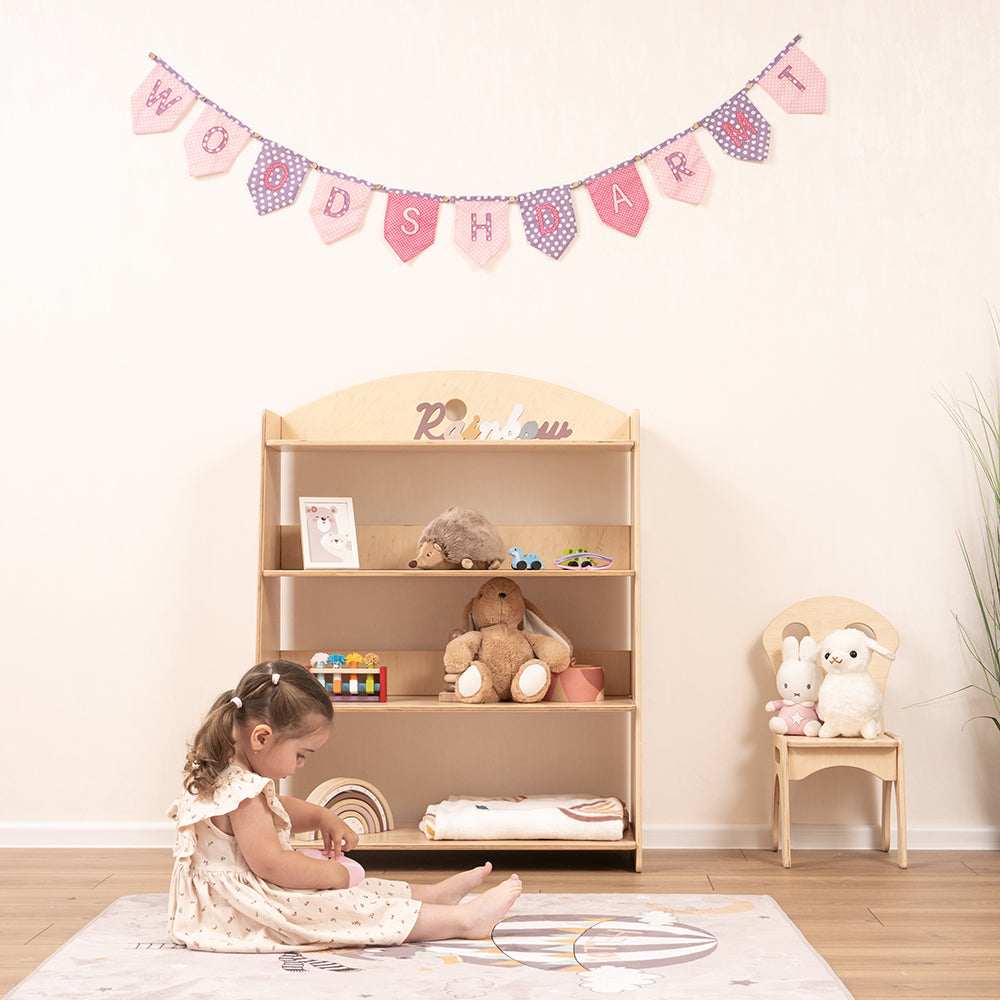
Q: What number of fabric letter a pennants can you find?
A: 1